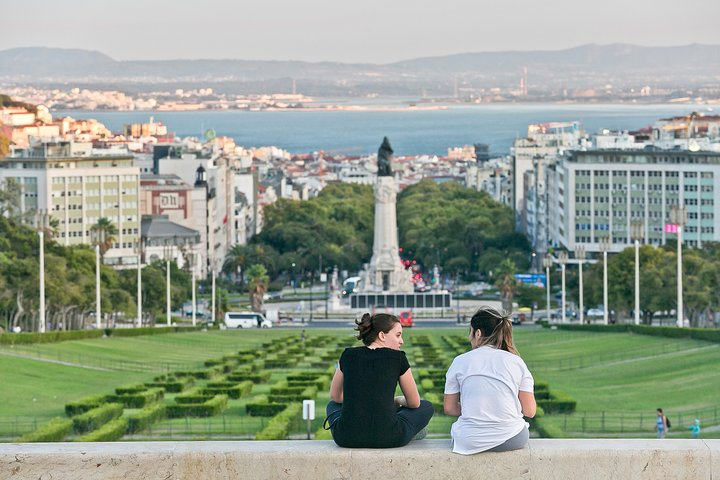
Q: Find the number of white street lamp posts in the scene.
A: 12